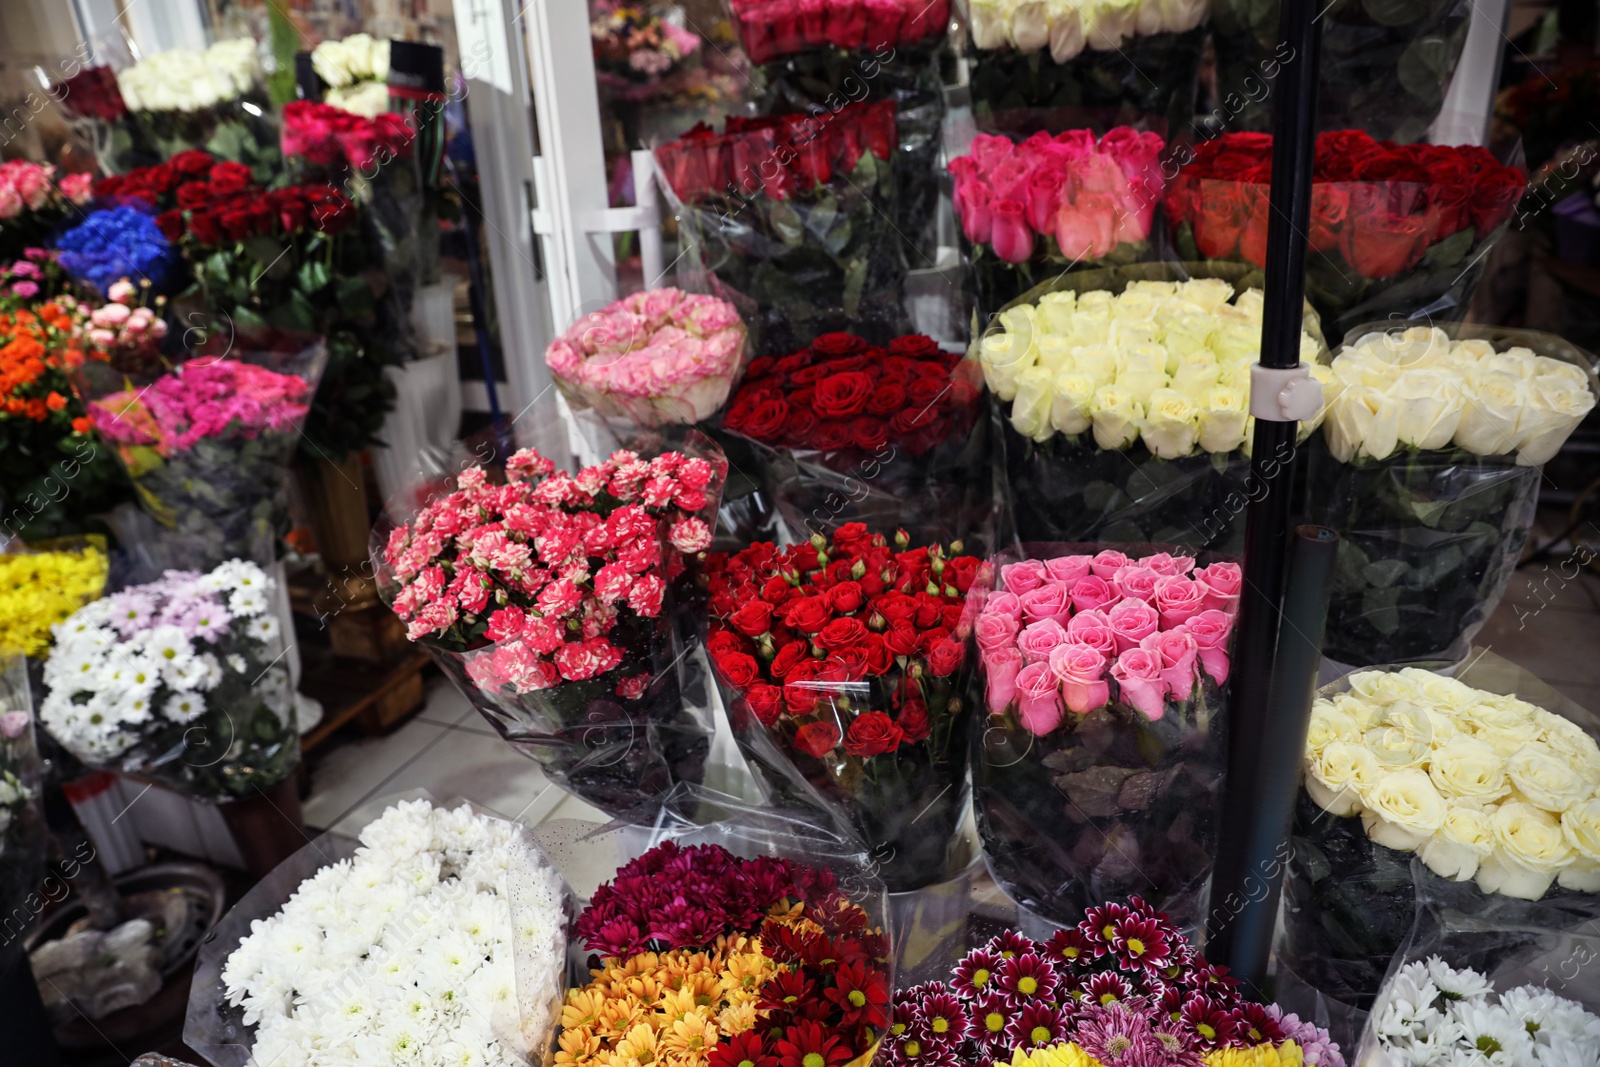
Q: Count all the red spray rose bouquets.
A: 1